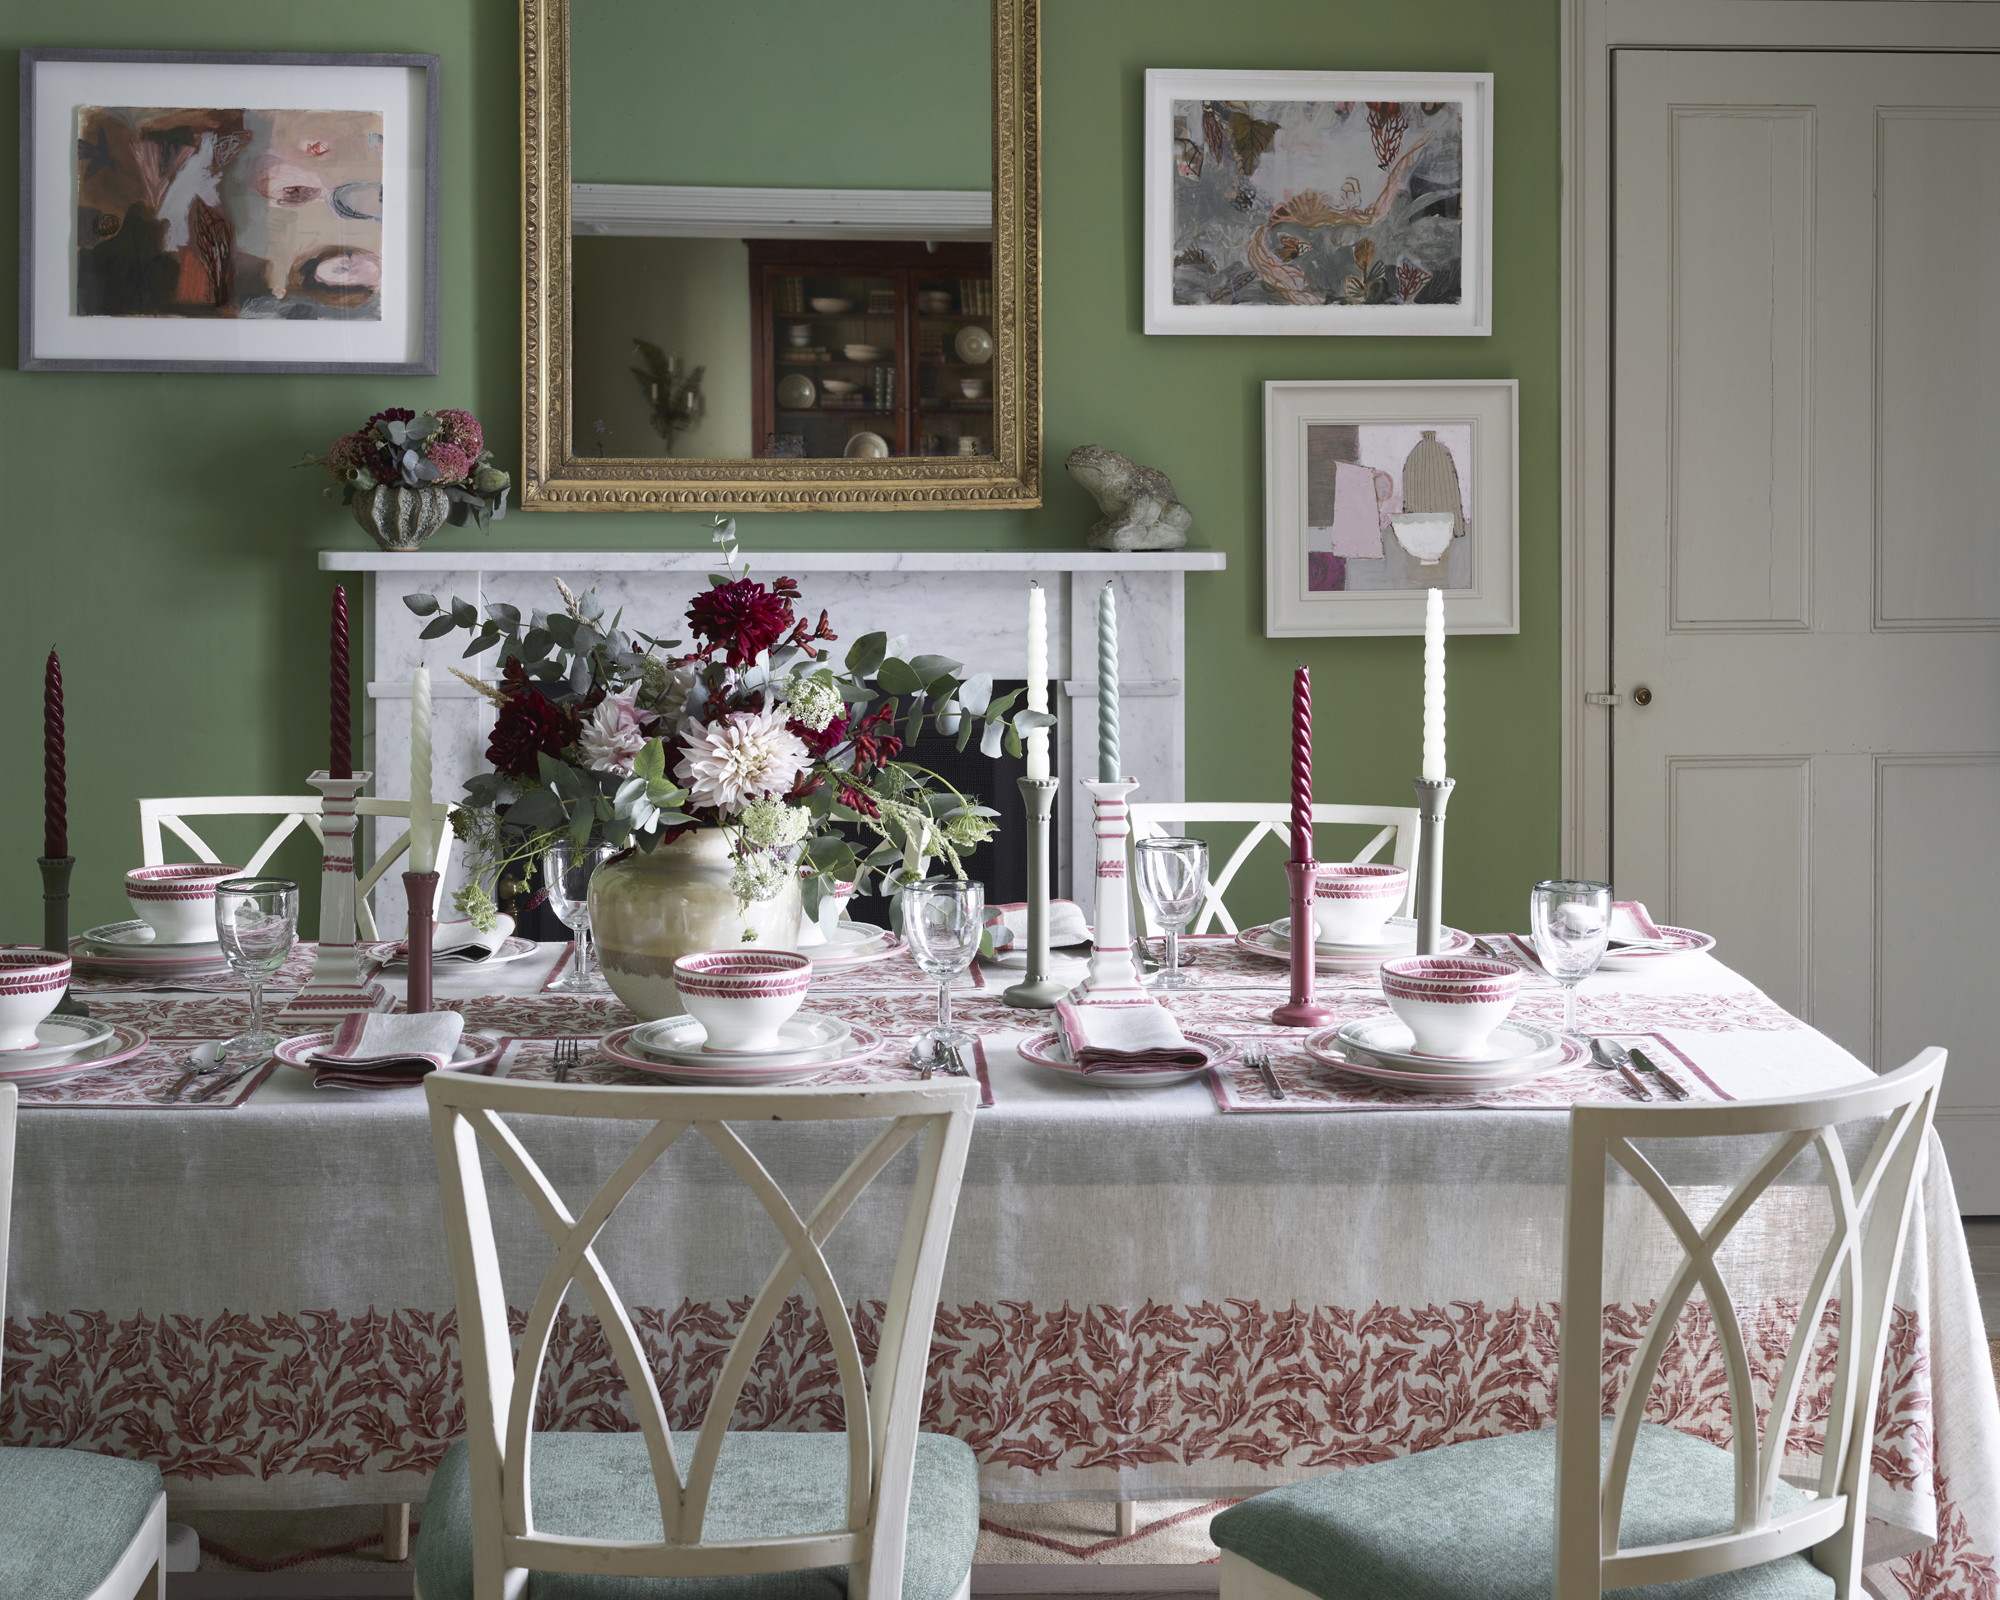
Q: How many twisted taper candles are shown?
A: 7